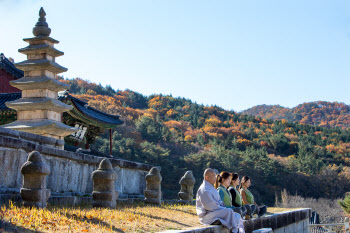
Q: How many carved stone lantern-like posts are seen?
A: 4